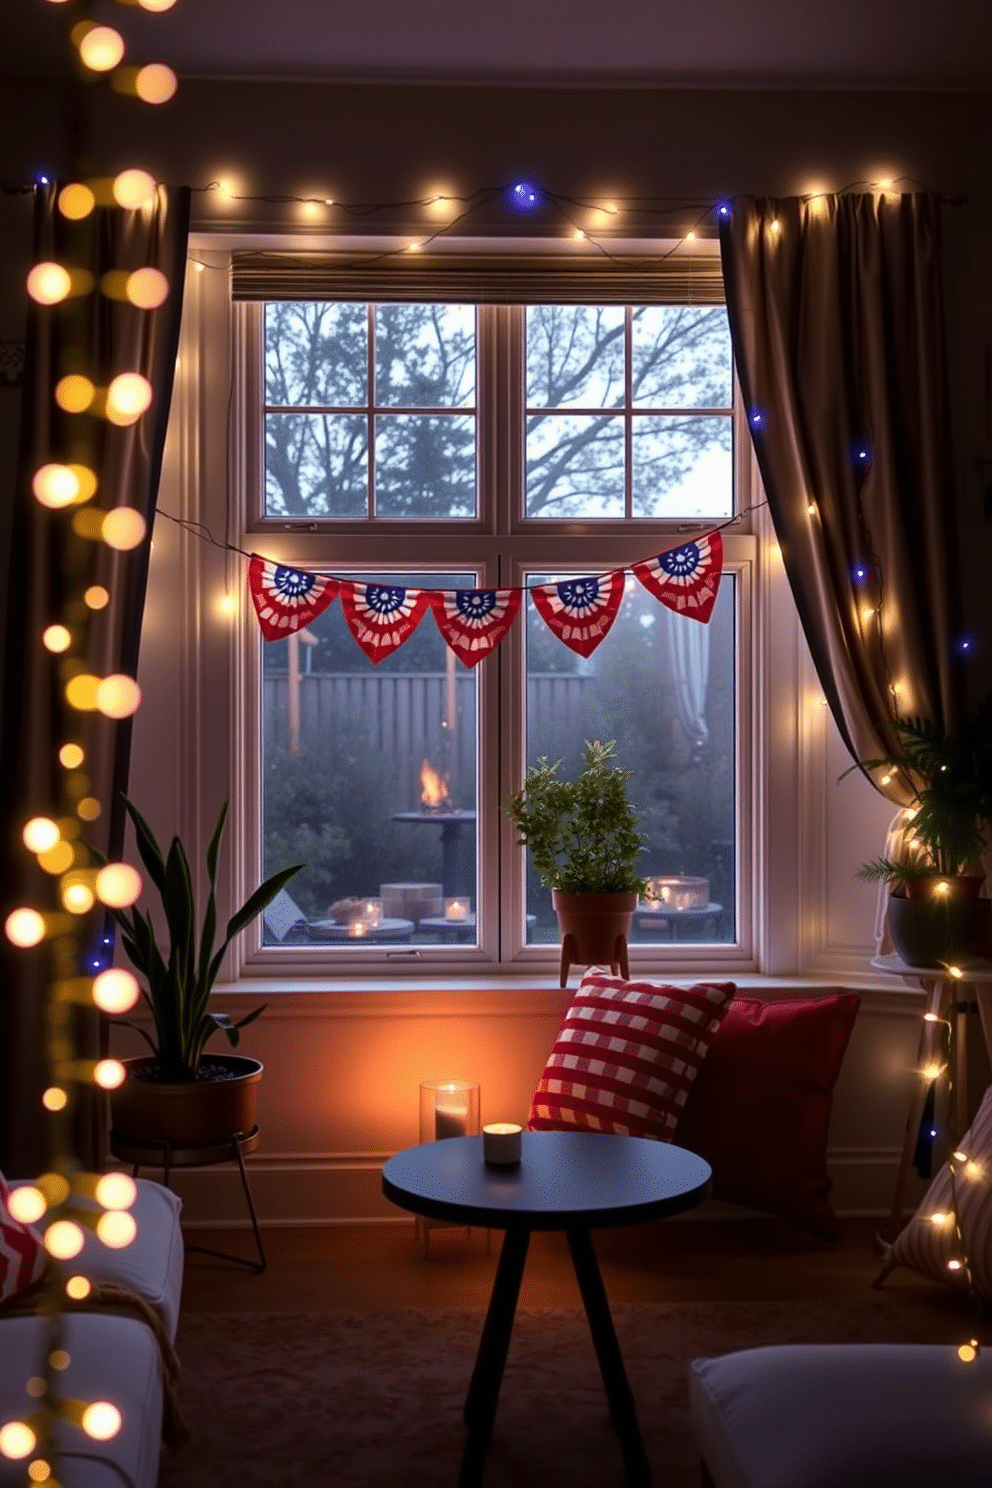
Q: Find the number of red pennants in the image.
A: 5